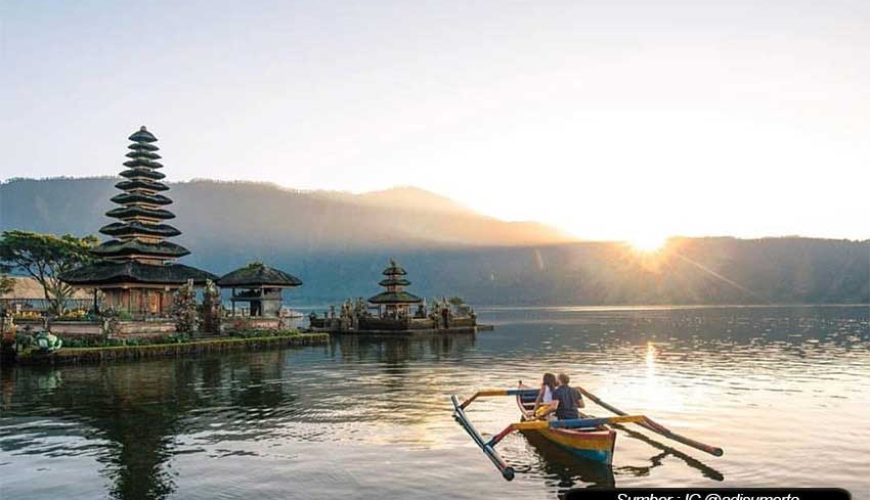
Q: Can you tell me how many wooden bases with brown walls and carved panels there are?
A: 1